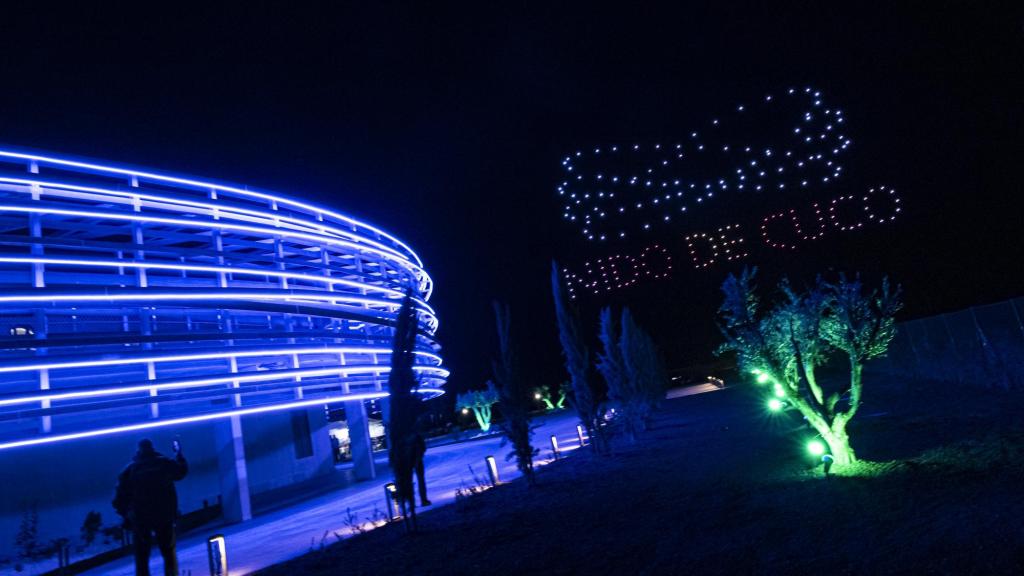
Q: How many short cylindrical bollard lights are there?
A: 5